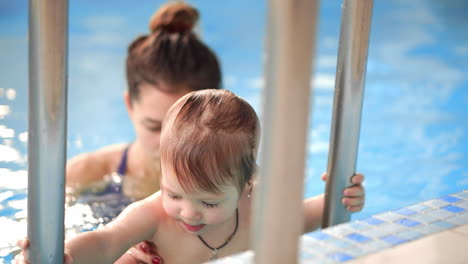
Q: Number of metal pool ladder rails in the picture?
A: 3